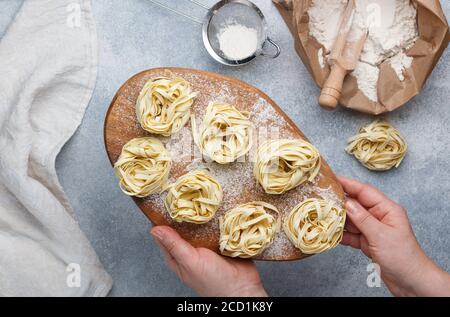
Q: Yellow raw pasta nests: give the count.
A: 8